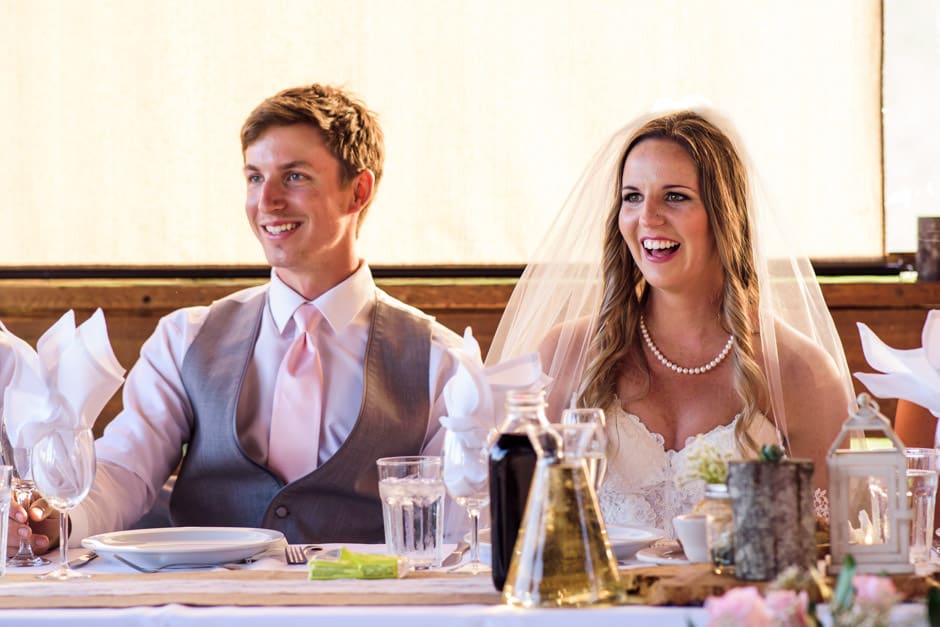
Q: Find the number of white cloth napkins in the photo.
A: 3